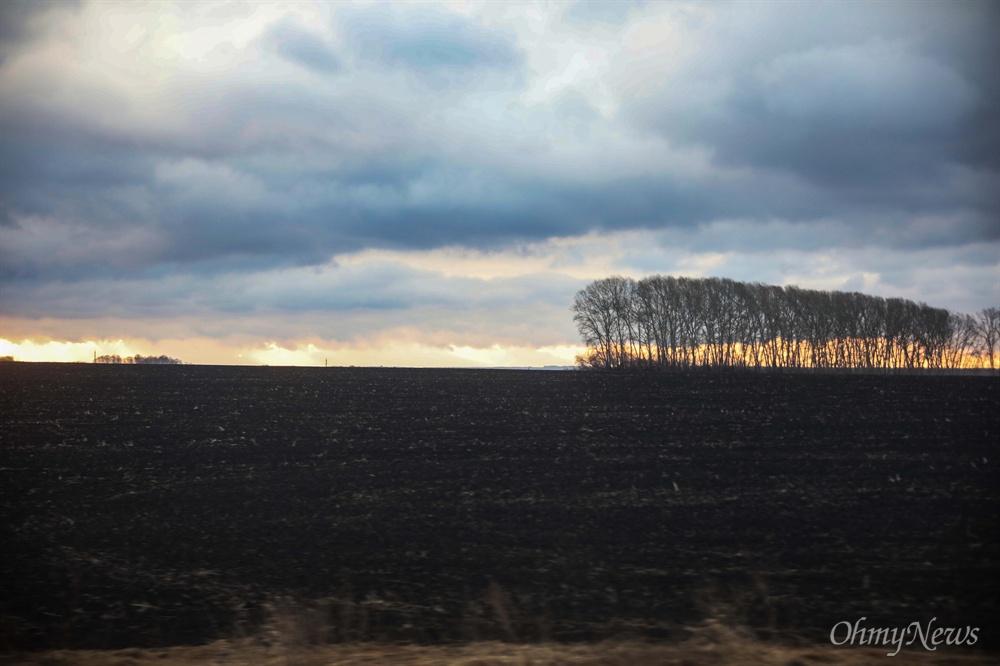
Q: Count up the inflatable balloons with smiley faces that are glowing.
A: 0